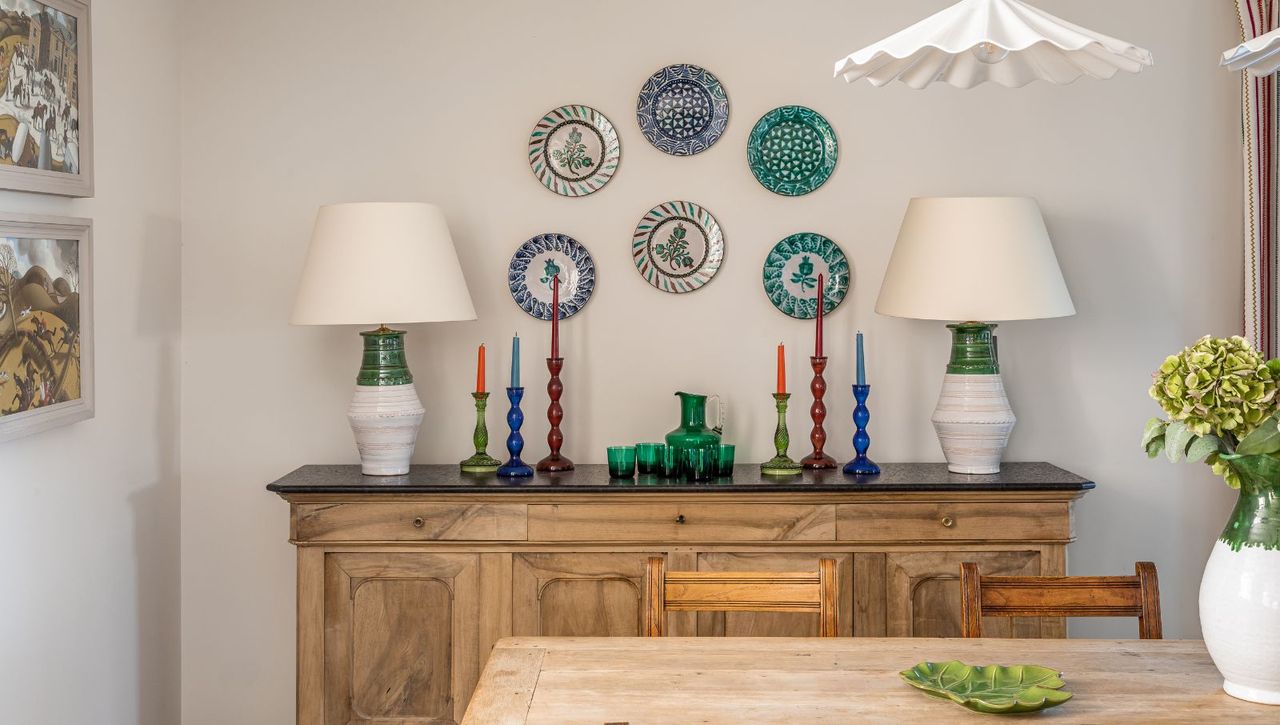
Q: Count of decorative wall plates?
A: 6